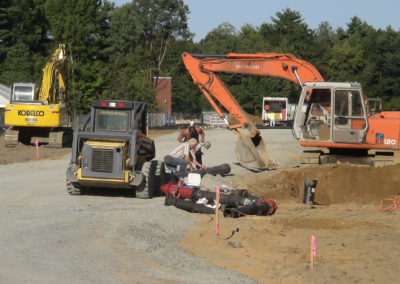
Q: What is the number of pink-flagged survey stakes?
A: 3